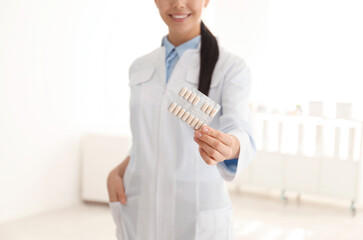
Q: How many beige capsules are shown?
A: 14